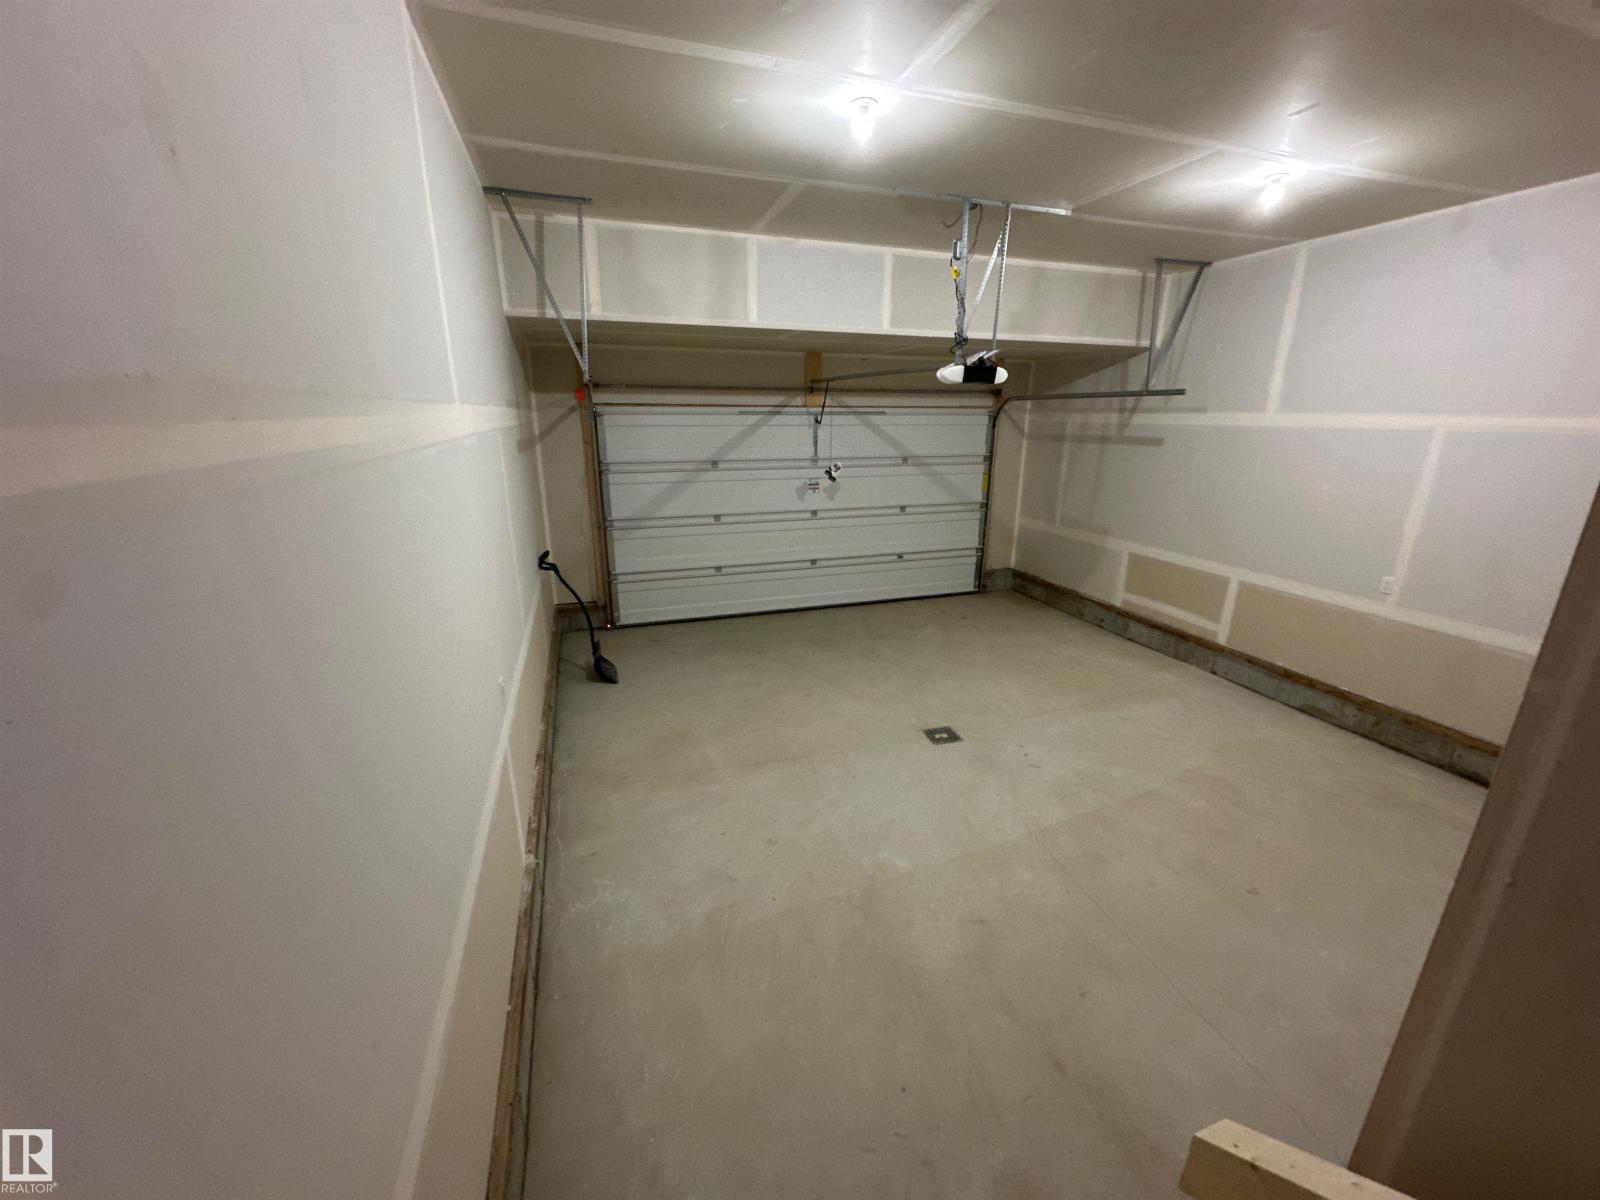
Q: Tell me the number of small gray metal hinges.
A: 9